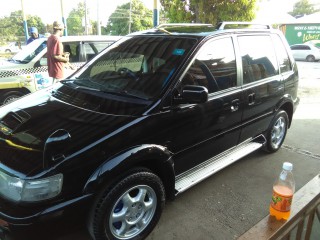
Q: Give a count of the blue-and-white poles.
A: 3